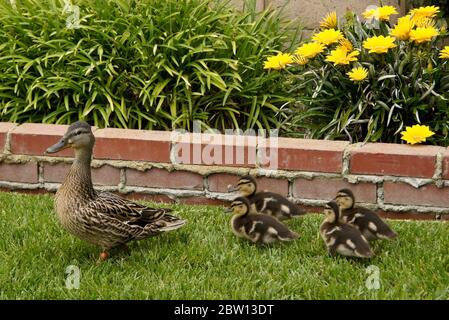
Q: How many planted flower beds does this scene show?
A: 1